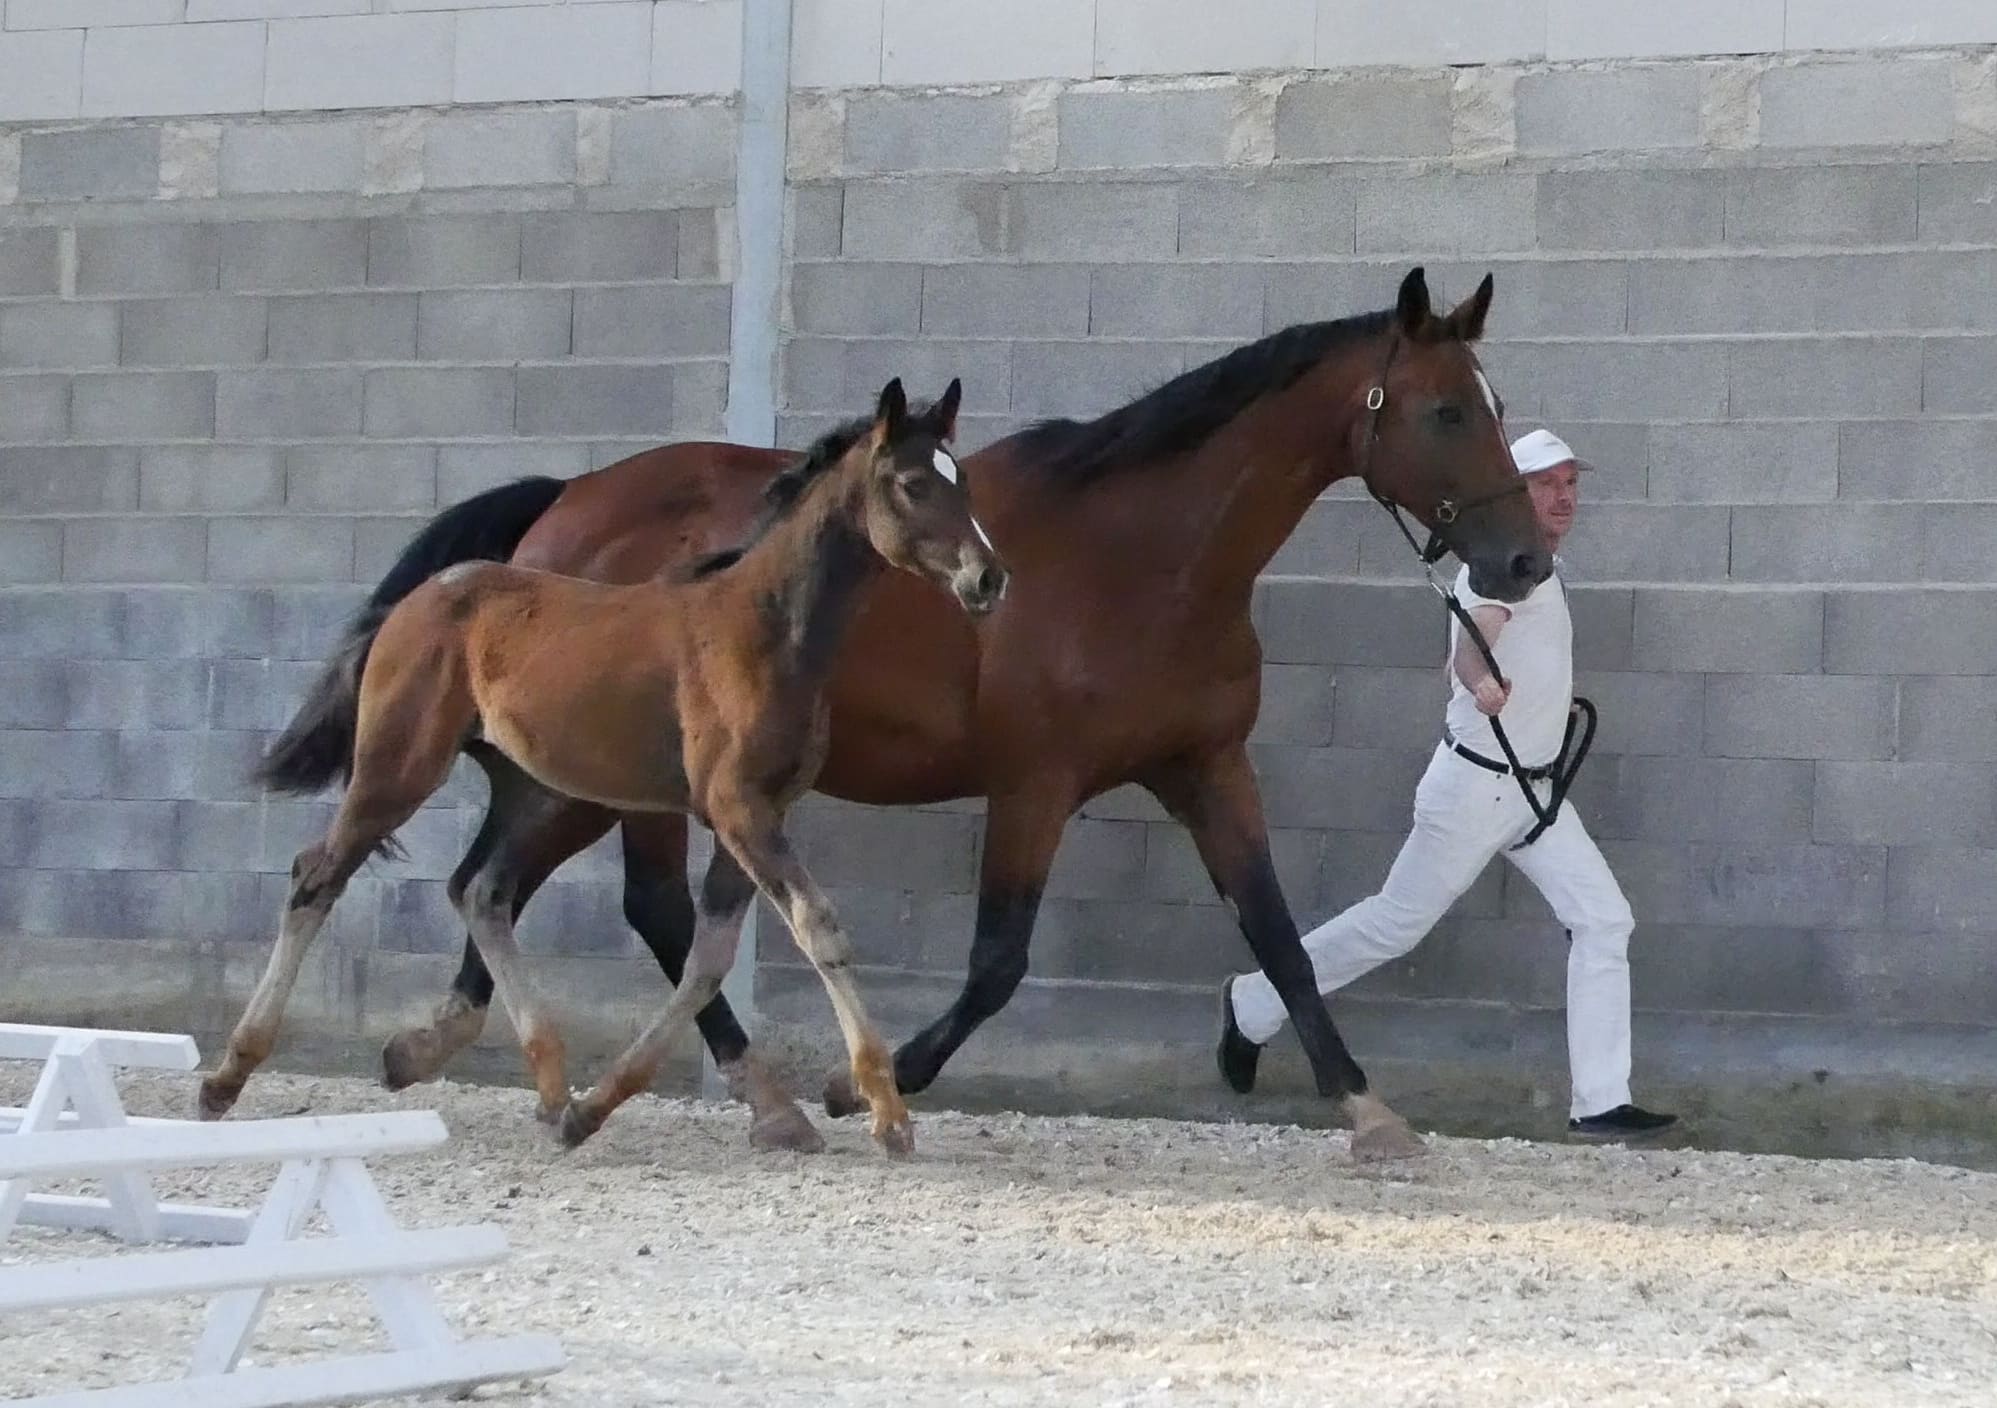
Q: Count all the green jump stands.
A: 0